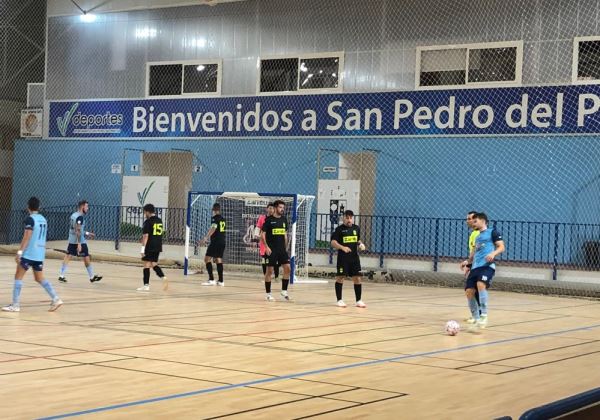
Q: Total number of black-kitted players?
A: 4